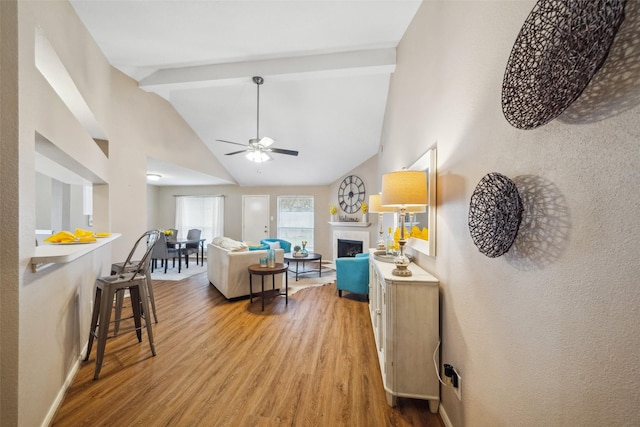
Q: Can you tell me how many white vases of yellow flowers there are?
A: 2